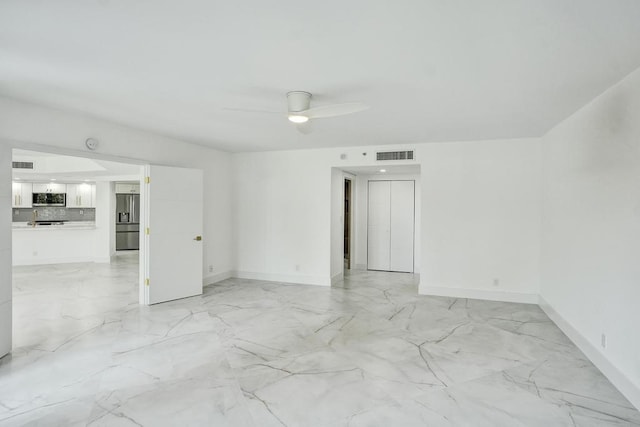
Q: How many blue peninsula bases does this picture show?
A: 0